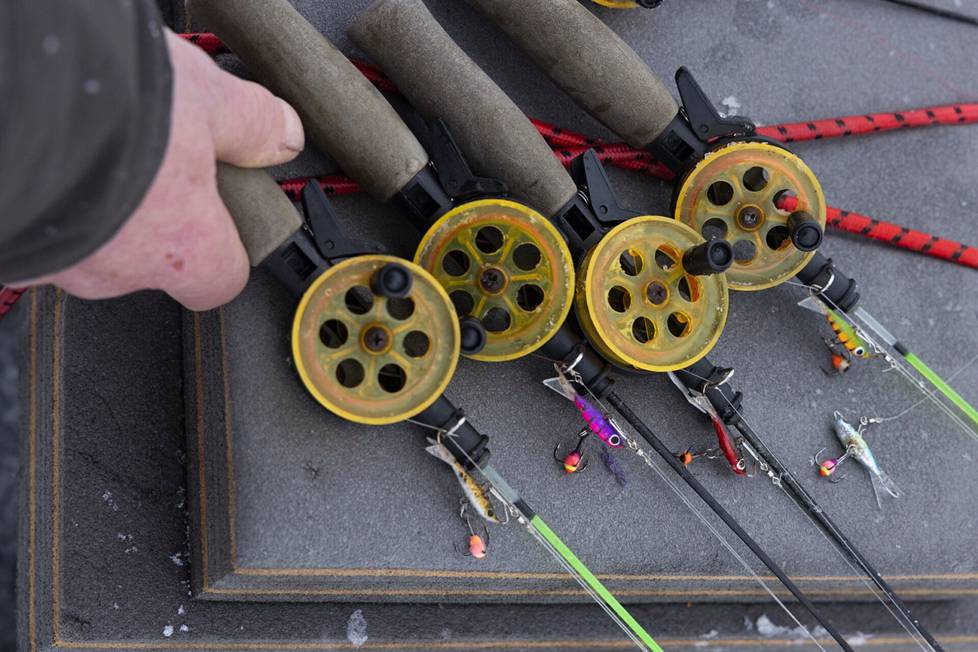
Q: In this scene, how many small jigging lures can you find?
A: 5